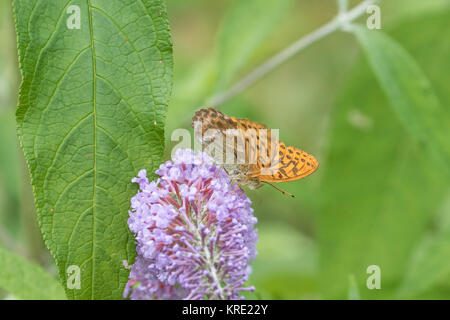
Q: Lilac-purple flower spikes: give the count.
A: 1